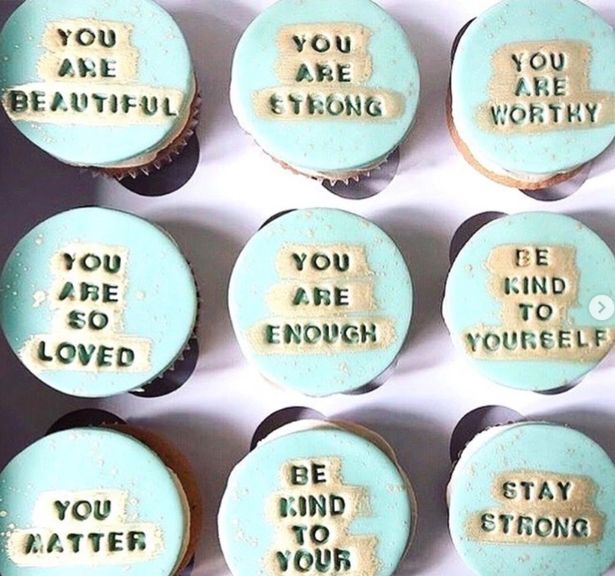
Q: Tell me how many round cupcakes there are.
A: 9